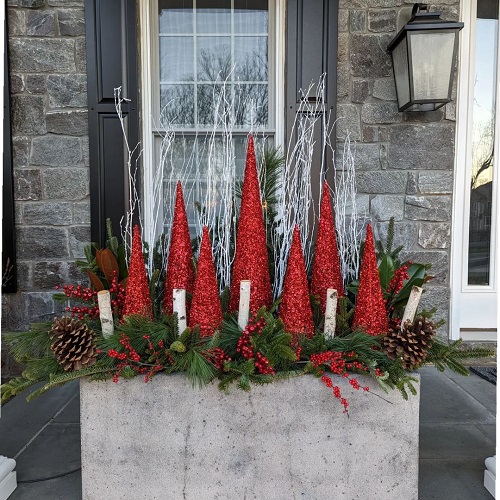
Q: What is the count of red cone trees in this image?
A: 7